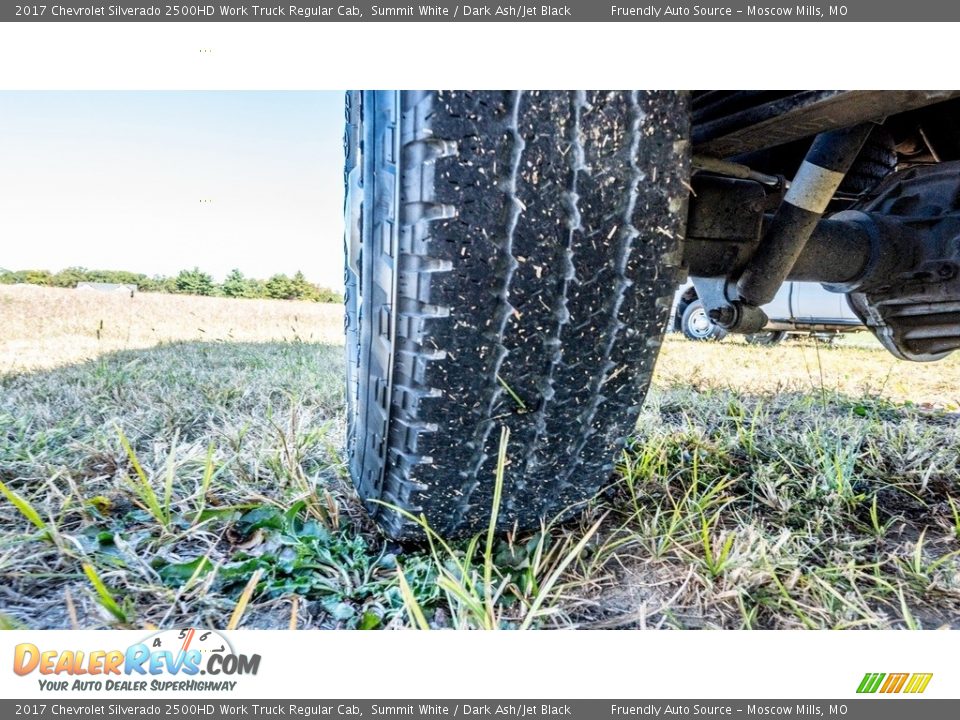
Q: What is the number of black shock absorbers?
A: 1